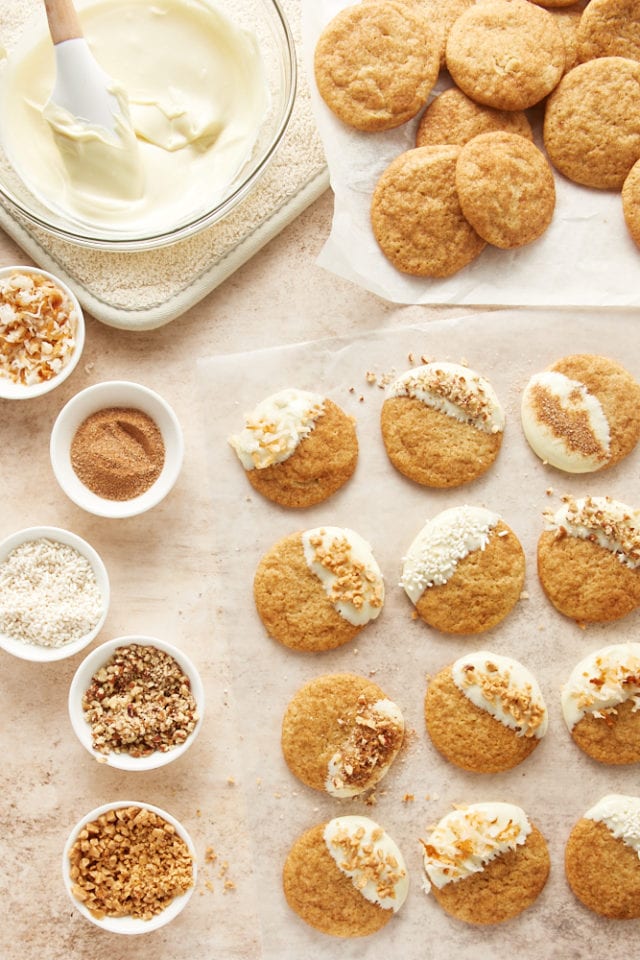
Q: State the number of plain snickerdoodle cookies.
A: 11